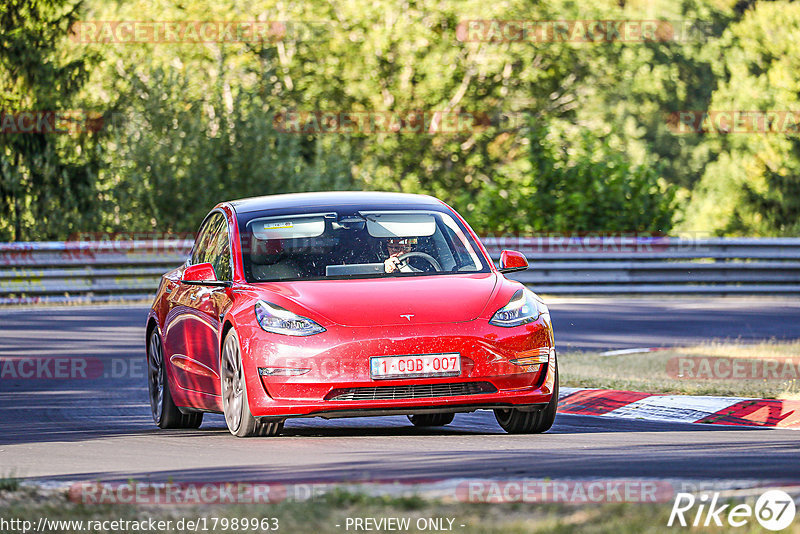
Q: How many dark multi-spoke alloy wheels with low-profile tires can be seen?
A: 2